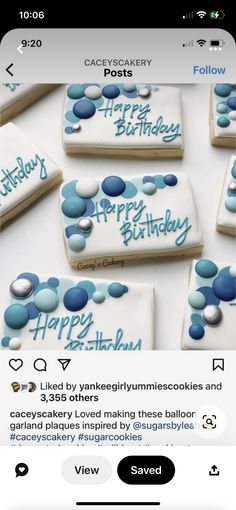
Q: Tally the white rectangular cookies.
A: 8